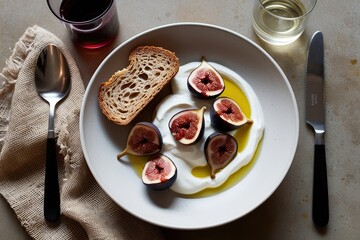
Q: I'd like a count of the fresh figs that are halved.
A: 6